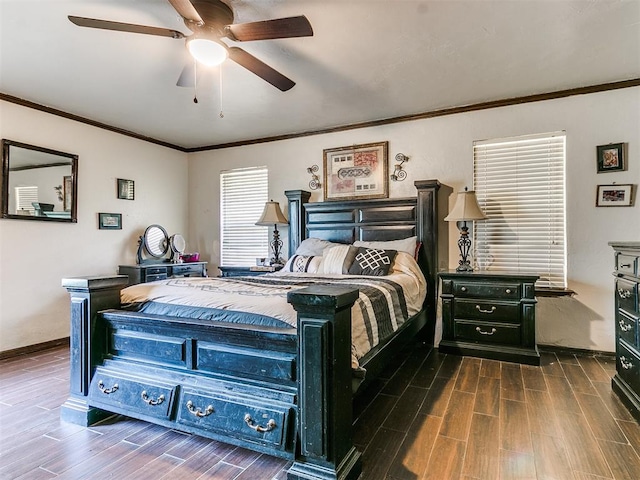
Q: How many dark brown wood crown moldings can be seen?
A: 2